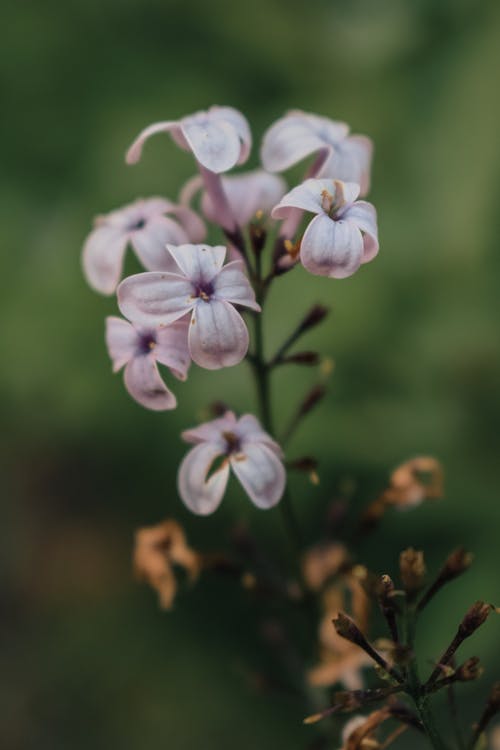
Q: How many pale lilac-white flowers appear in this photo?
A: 8